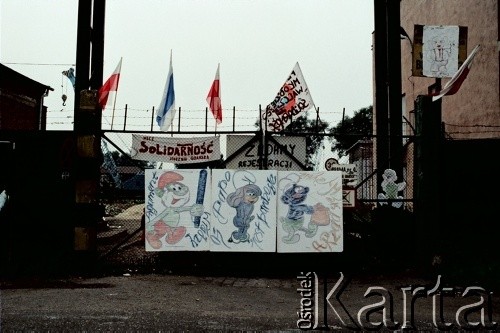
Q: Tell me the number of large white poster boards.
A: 3